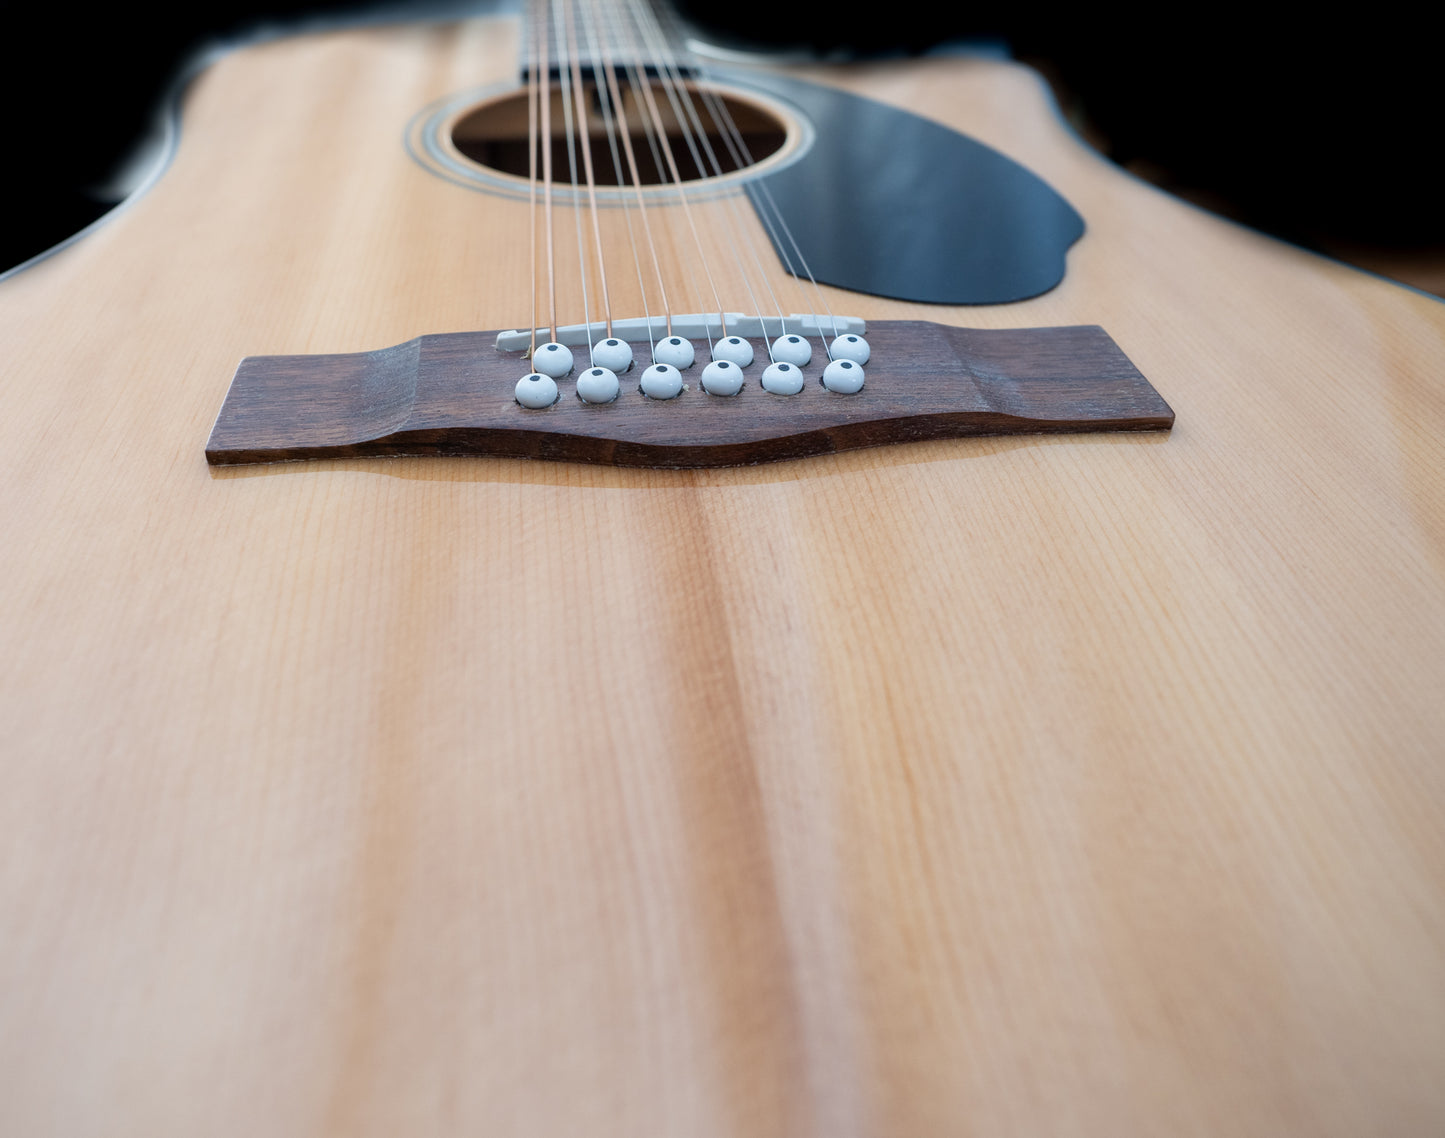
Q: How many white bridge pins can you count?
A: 12